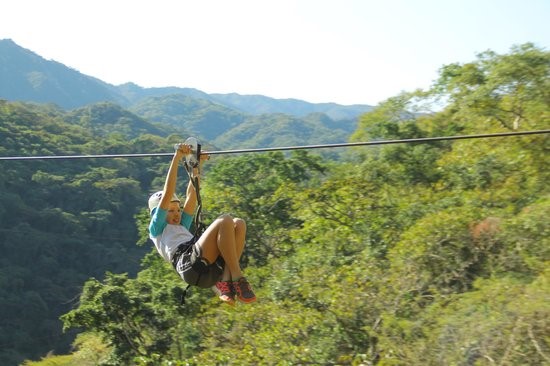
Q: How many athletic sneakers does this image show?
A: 2